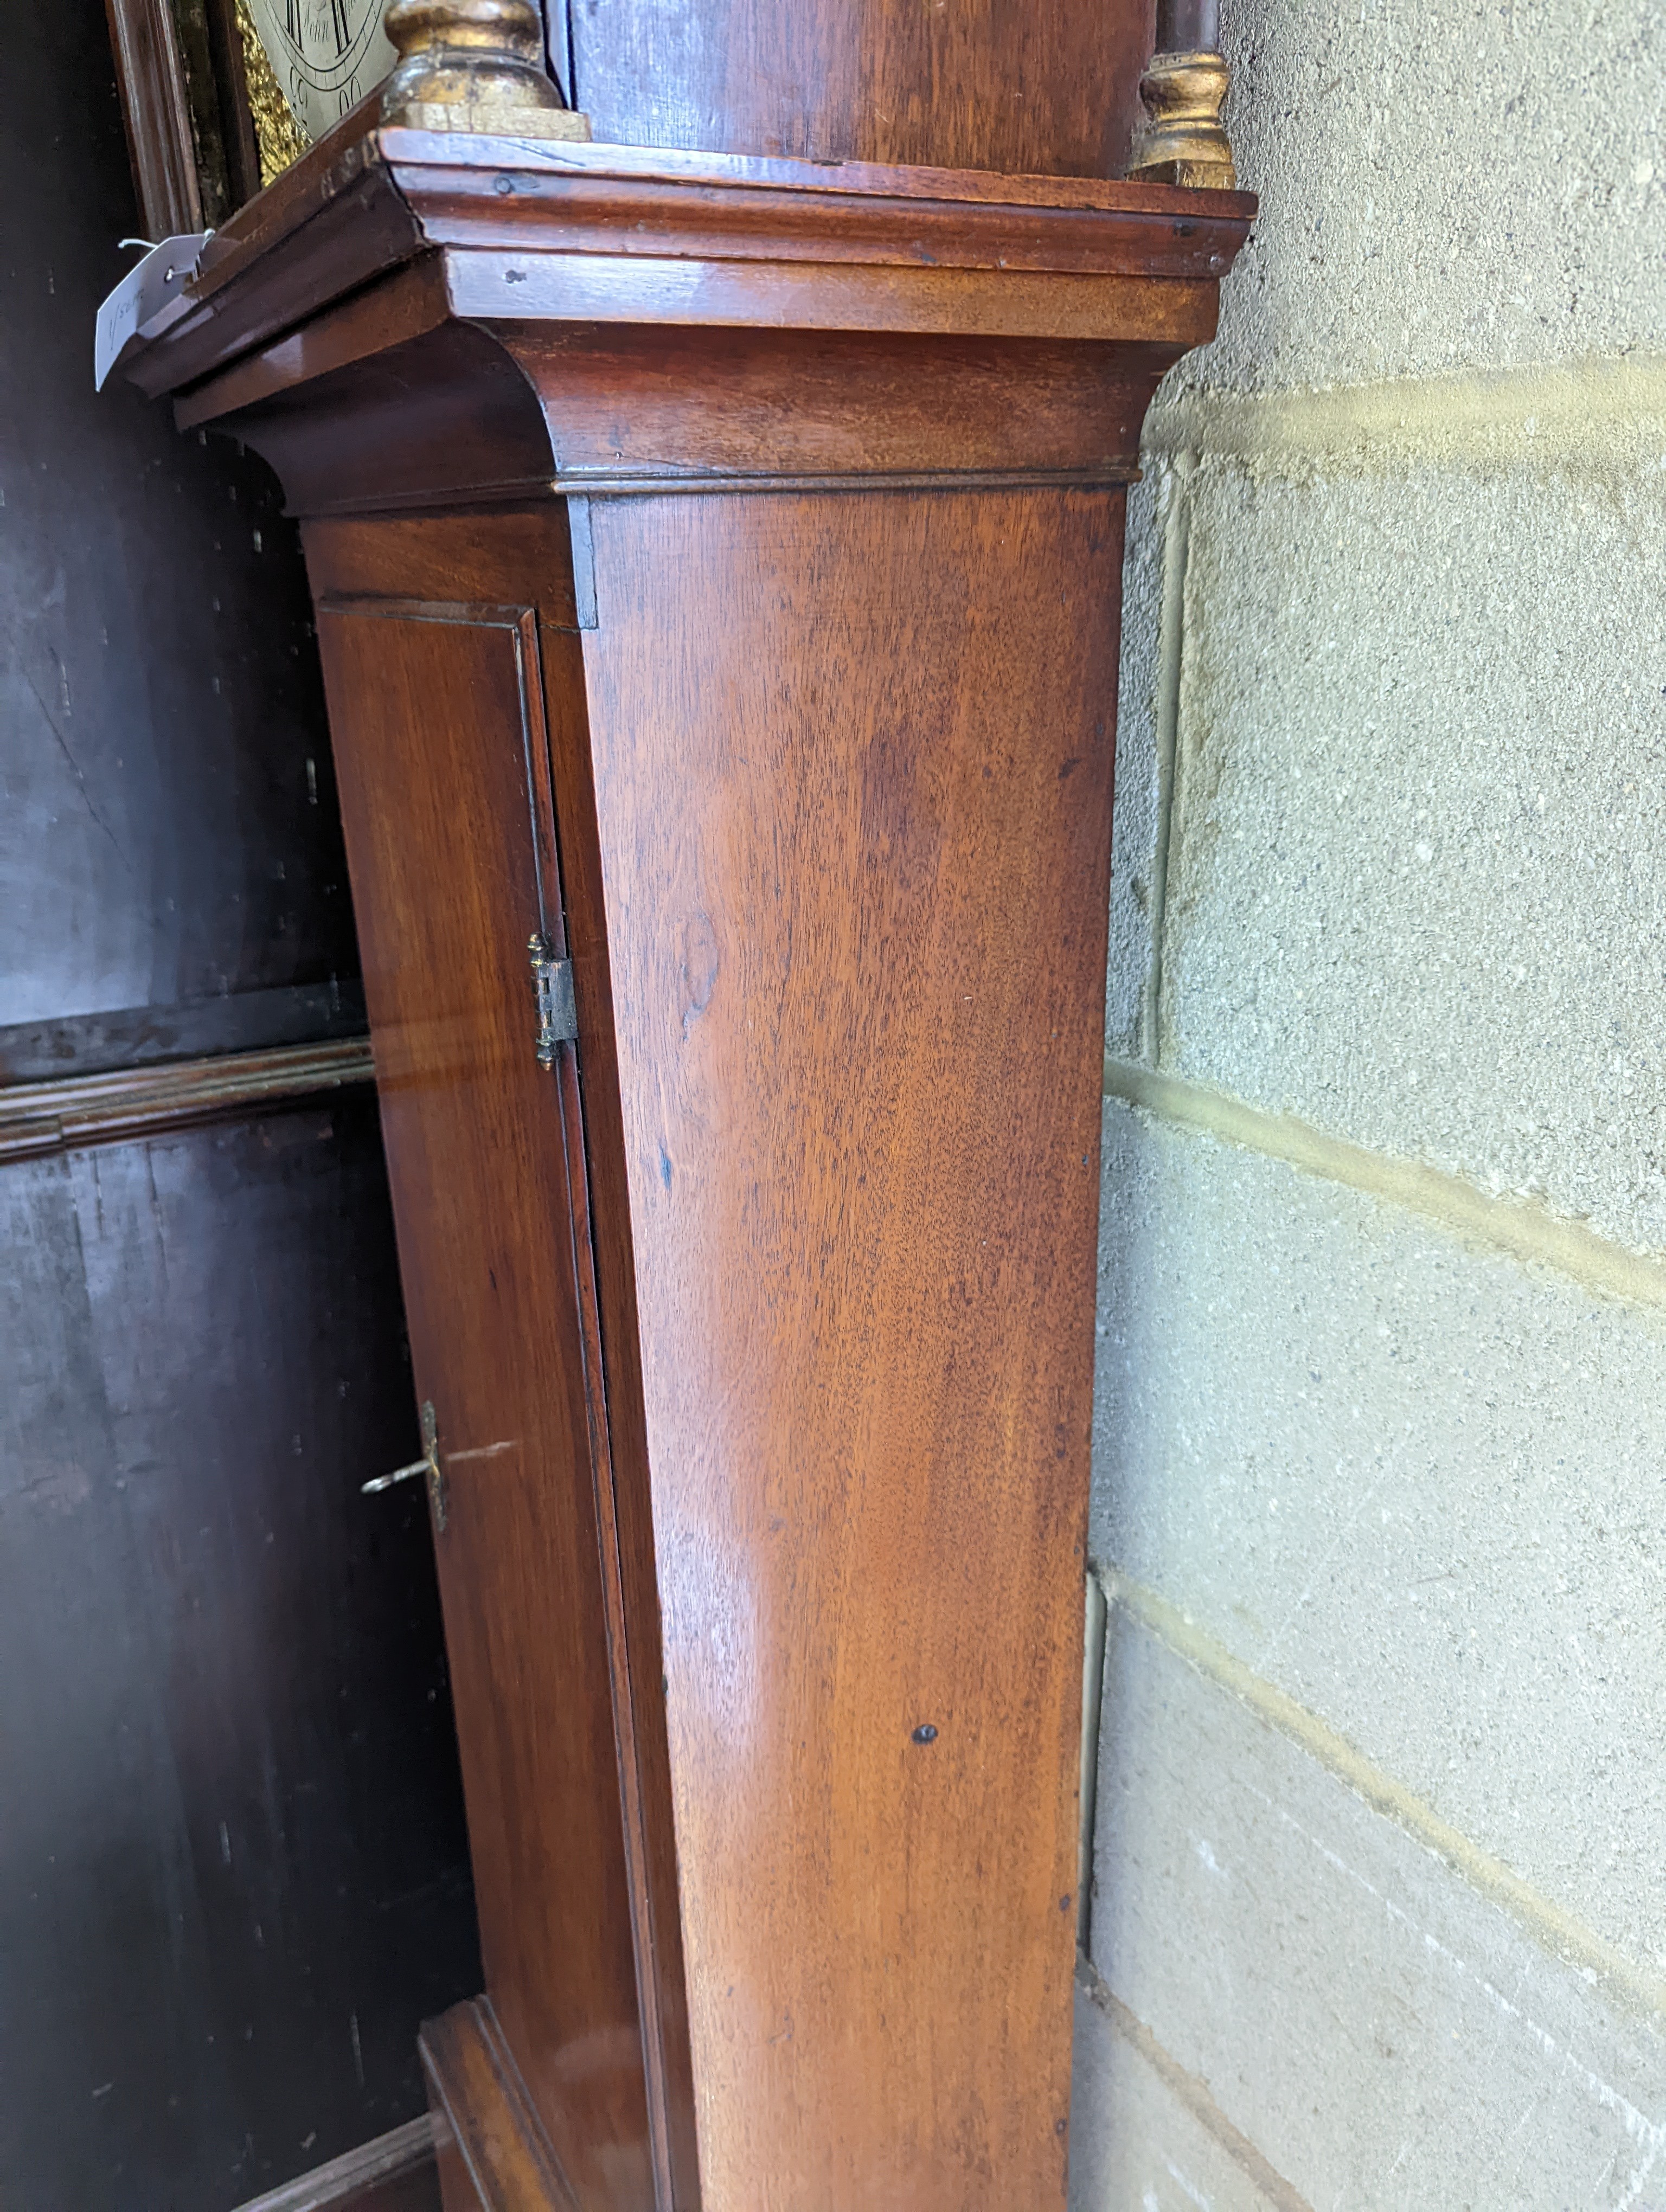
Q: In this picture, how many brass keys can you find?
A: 1